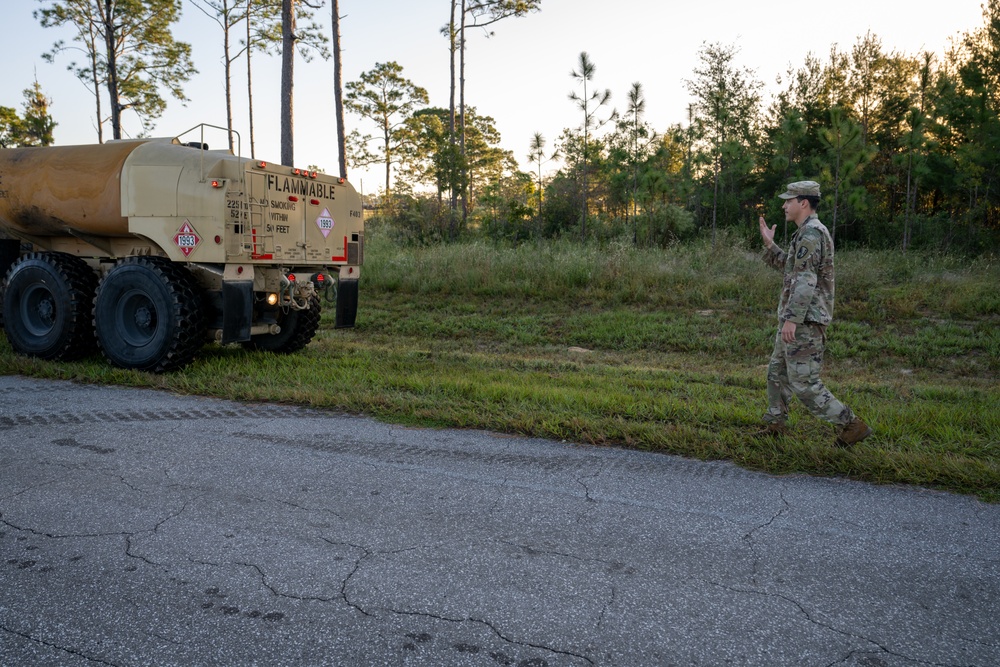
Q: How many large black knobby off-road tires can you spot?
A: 3